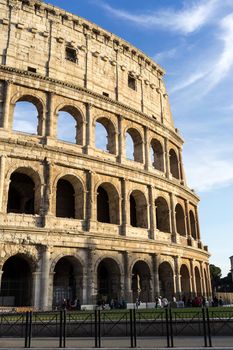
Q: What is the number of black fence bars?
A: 12